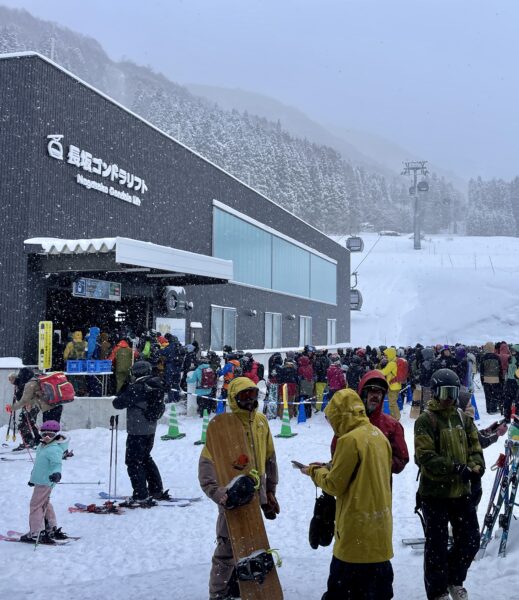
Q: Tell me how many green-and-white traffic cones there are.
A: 3